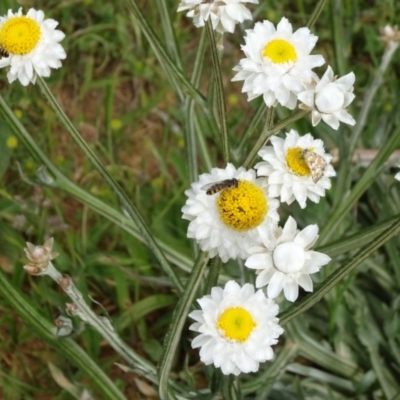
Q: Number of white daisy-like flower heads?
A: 8